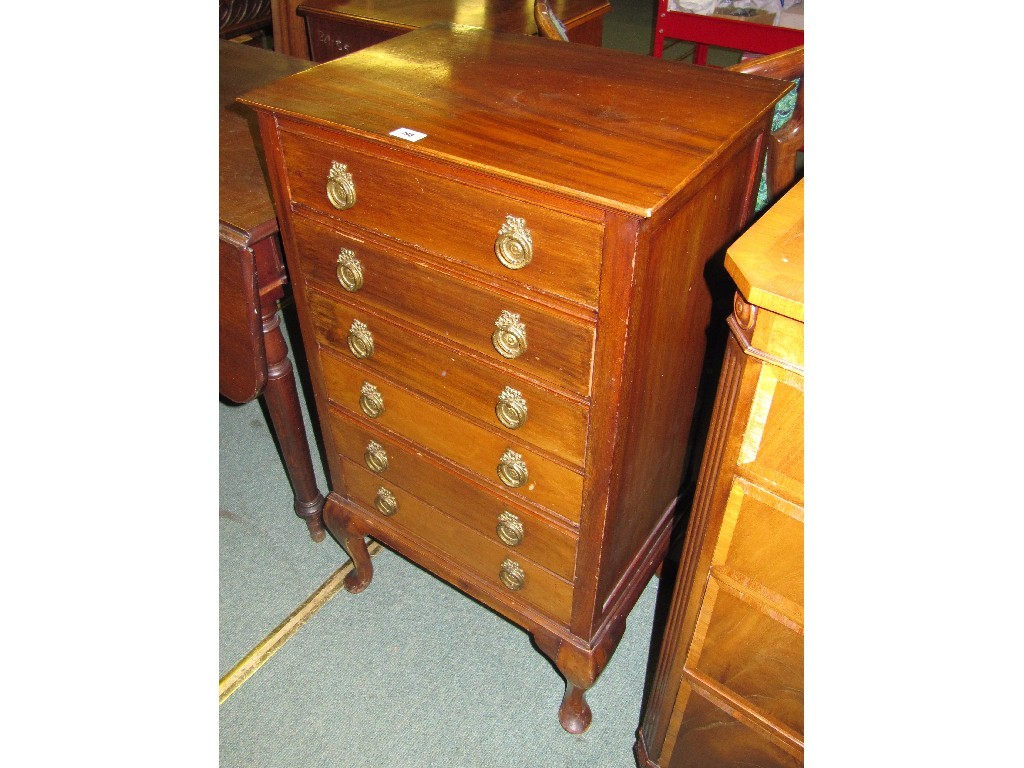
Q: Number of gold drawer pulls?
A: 12